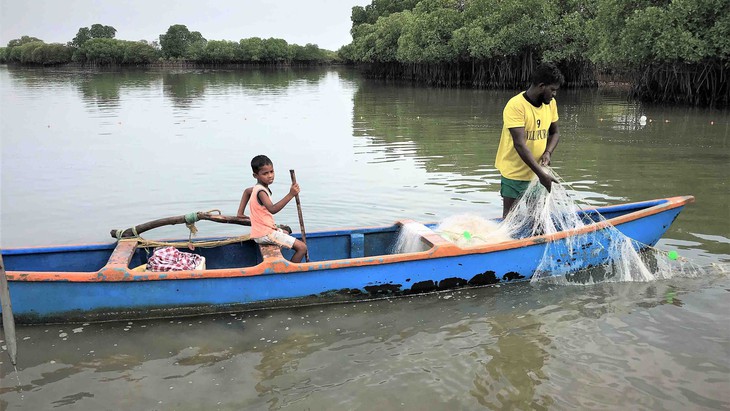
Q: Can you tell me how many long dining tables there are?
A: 0